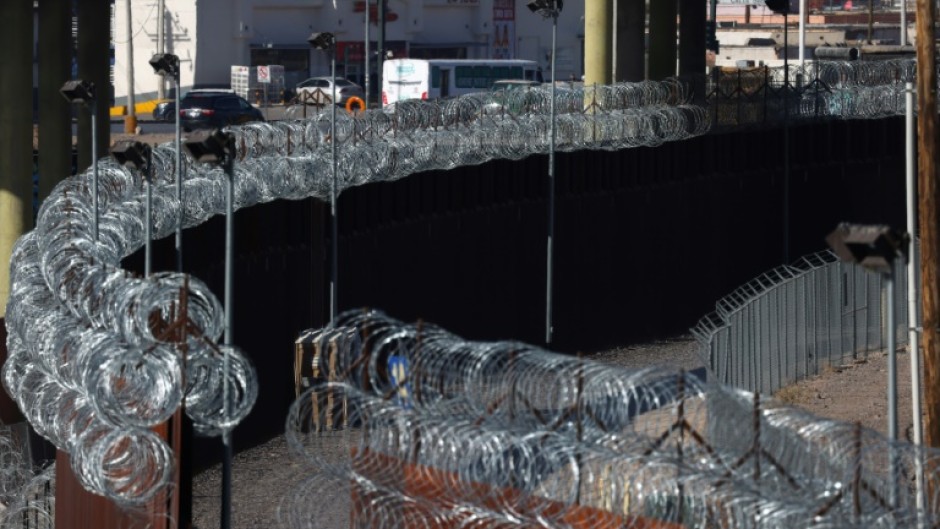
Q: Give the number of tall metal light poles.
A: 8